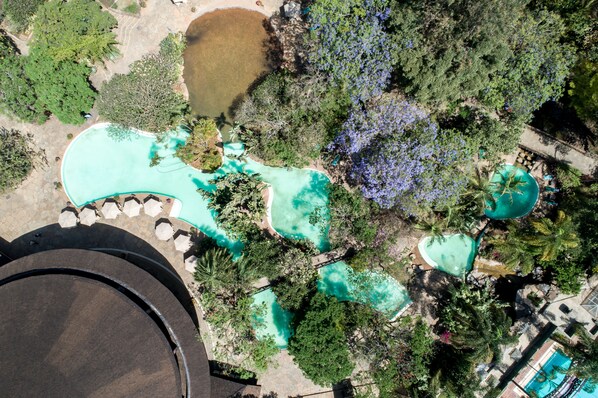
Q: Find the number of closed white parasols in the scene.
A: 0